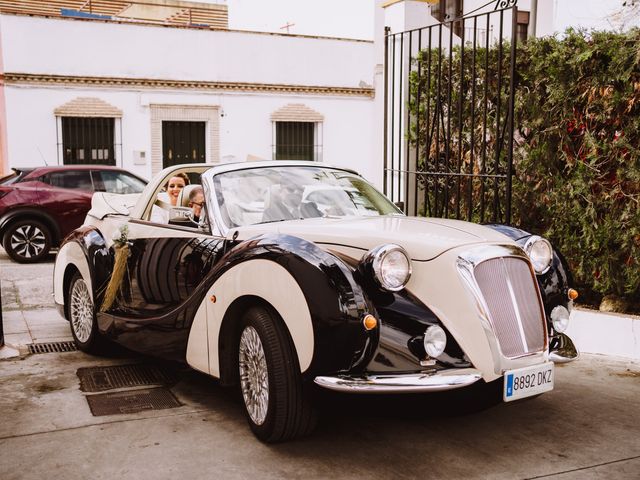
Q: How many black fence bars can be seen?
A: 13